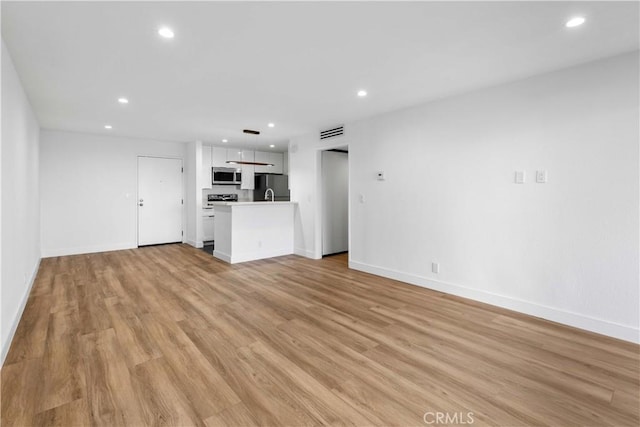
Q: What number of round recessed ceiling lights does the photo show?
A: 8